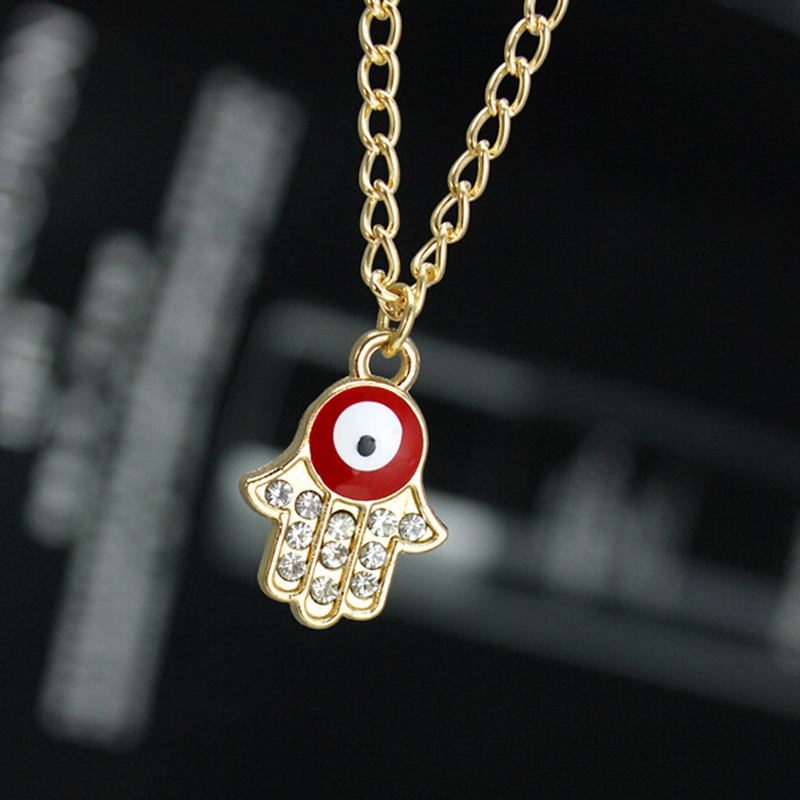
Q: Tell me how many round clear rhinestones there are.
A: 11